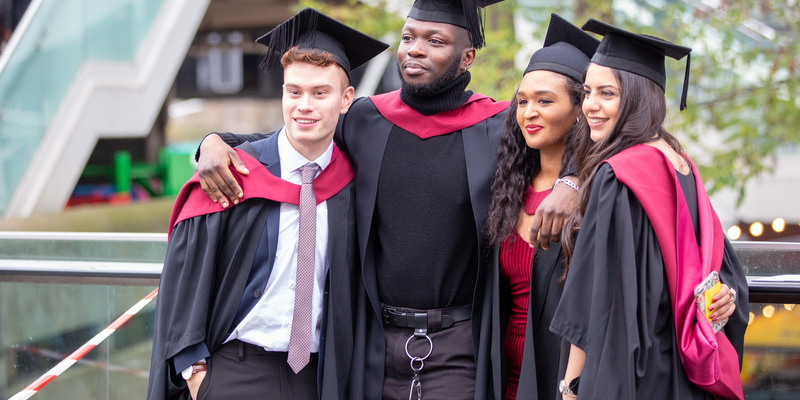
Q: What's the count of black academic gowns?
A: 4